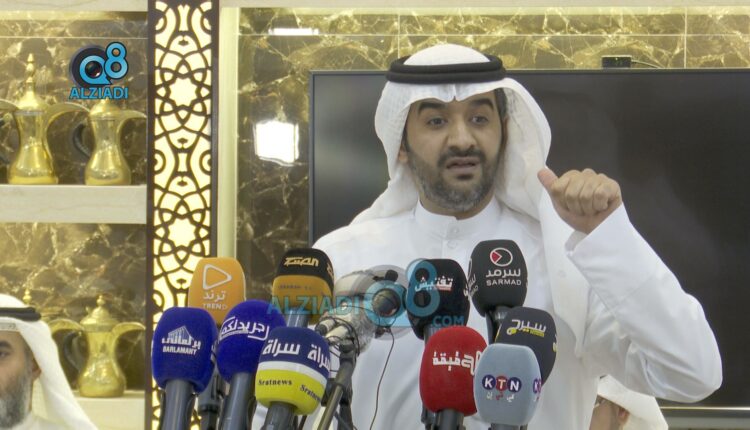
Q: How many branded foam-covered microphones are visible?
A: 10